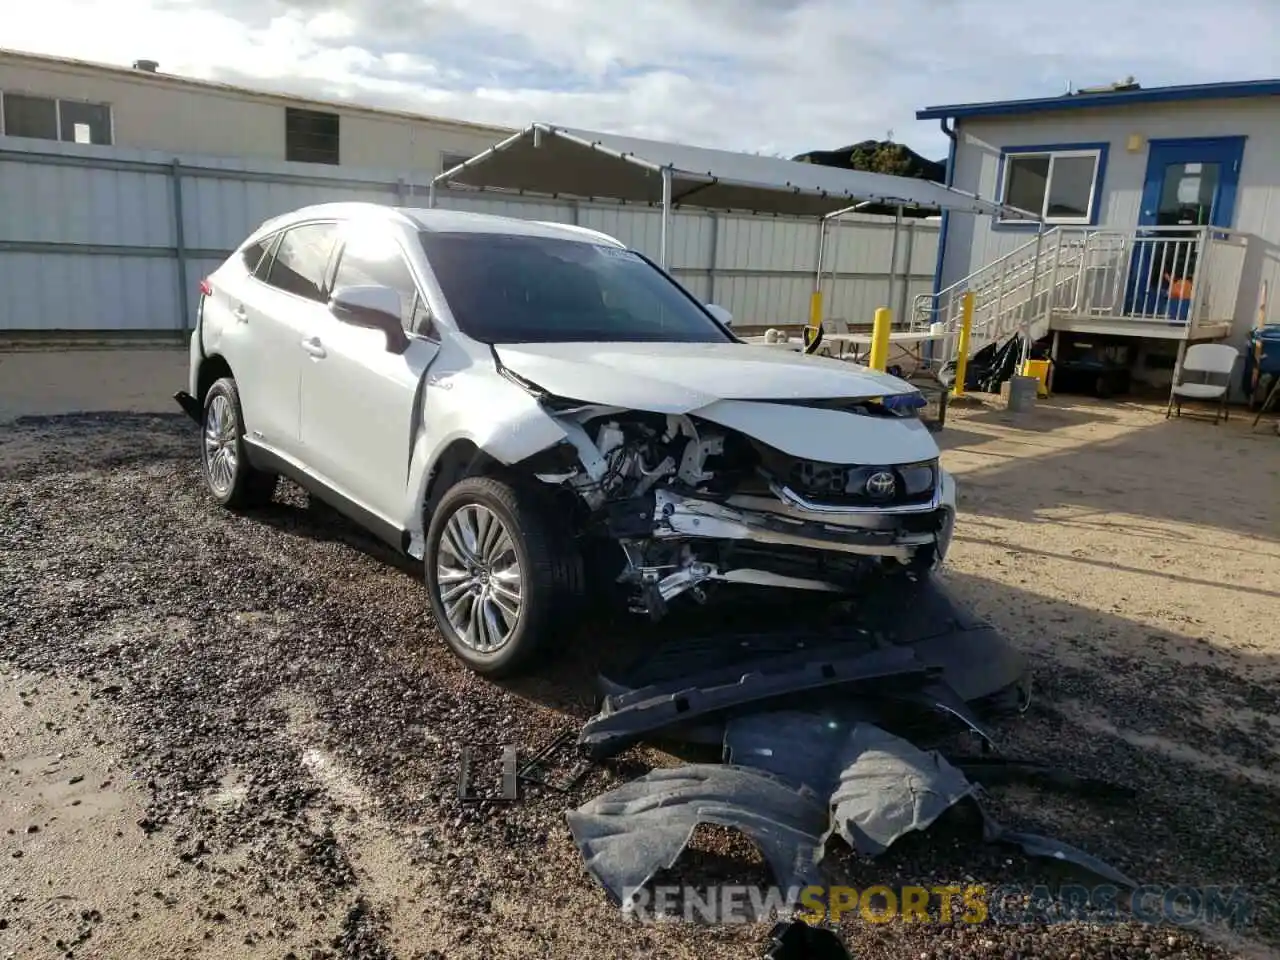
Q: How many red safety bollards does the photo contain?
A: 0